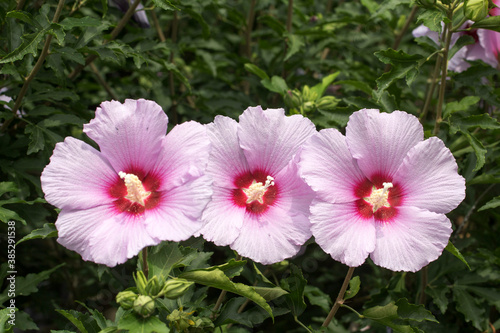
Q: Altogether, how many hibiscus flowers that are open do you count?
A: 3